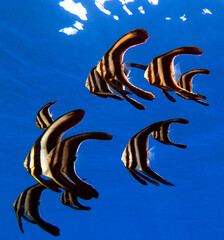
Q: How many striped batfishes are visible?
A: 11